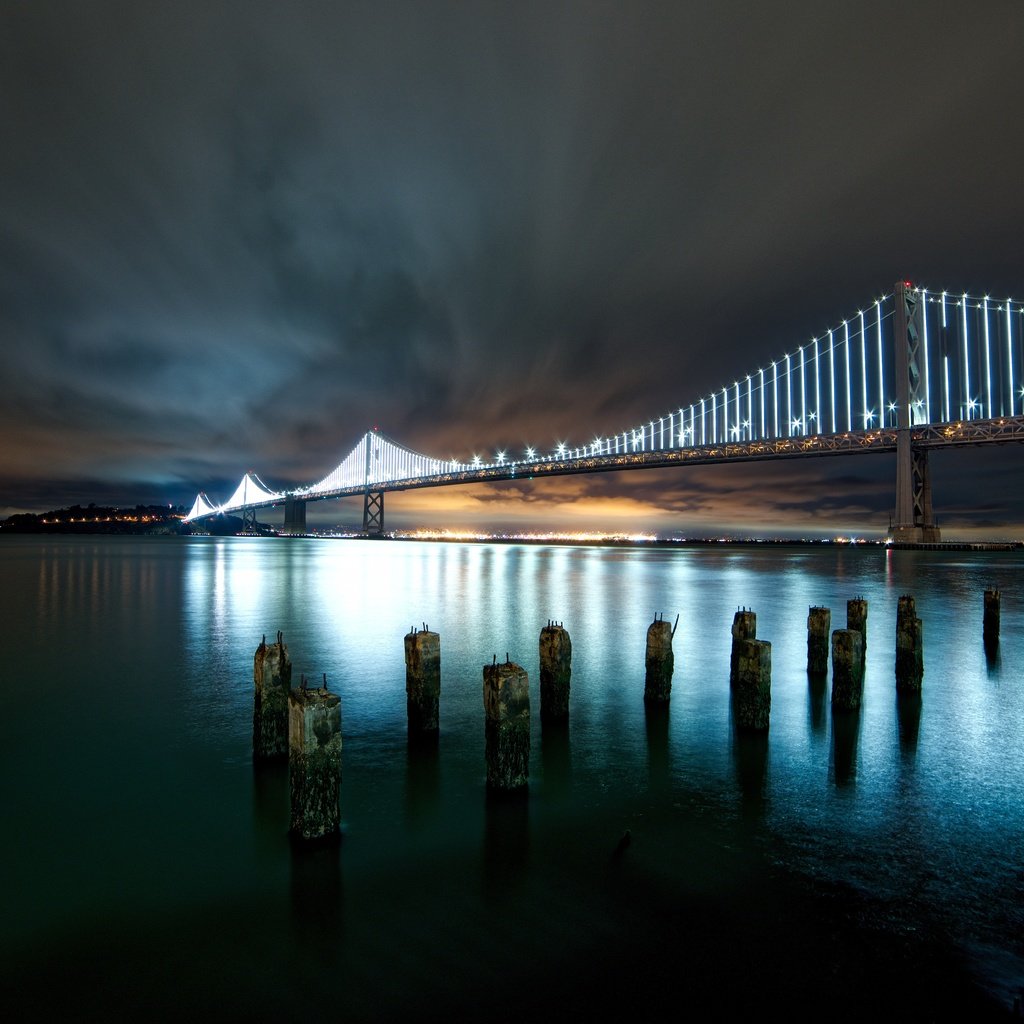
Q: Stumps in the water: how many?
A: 14